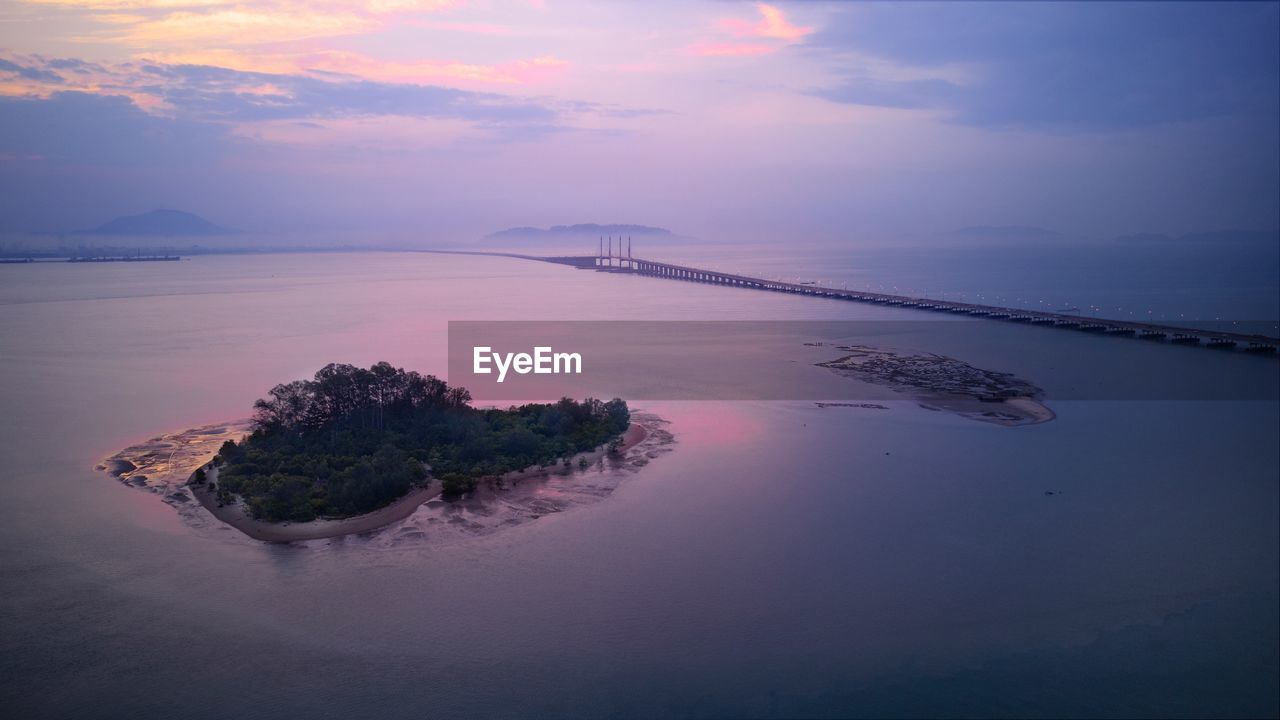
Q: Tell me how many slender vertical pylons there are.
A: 4